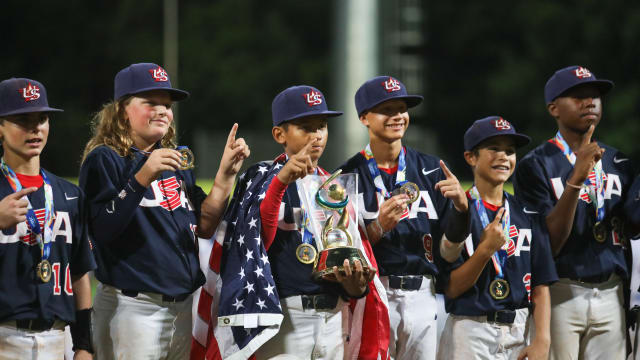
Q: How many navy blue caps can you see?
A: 6